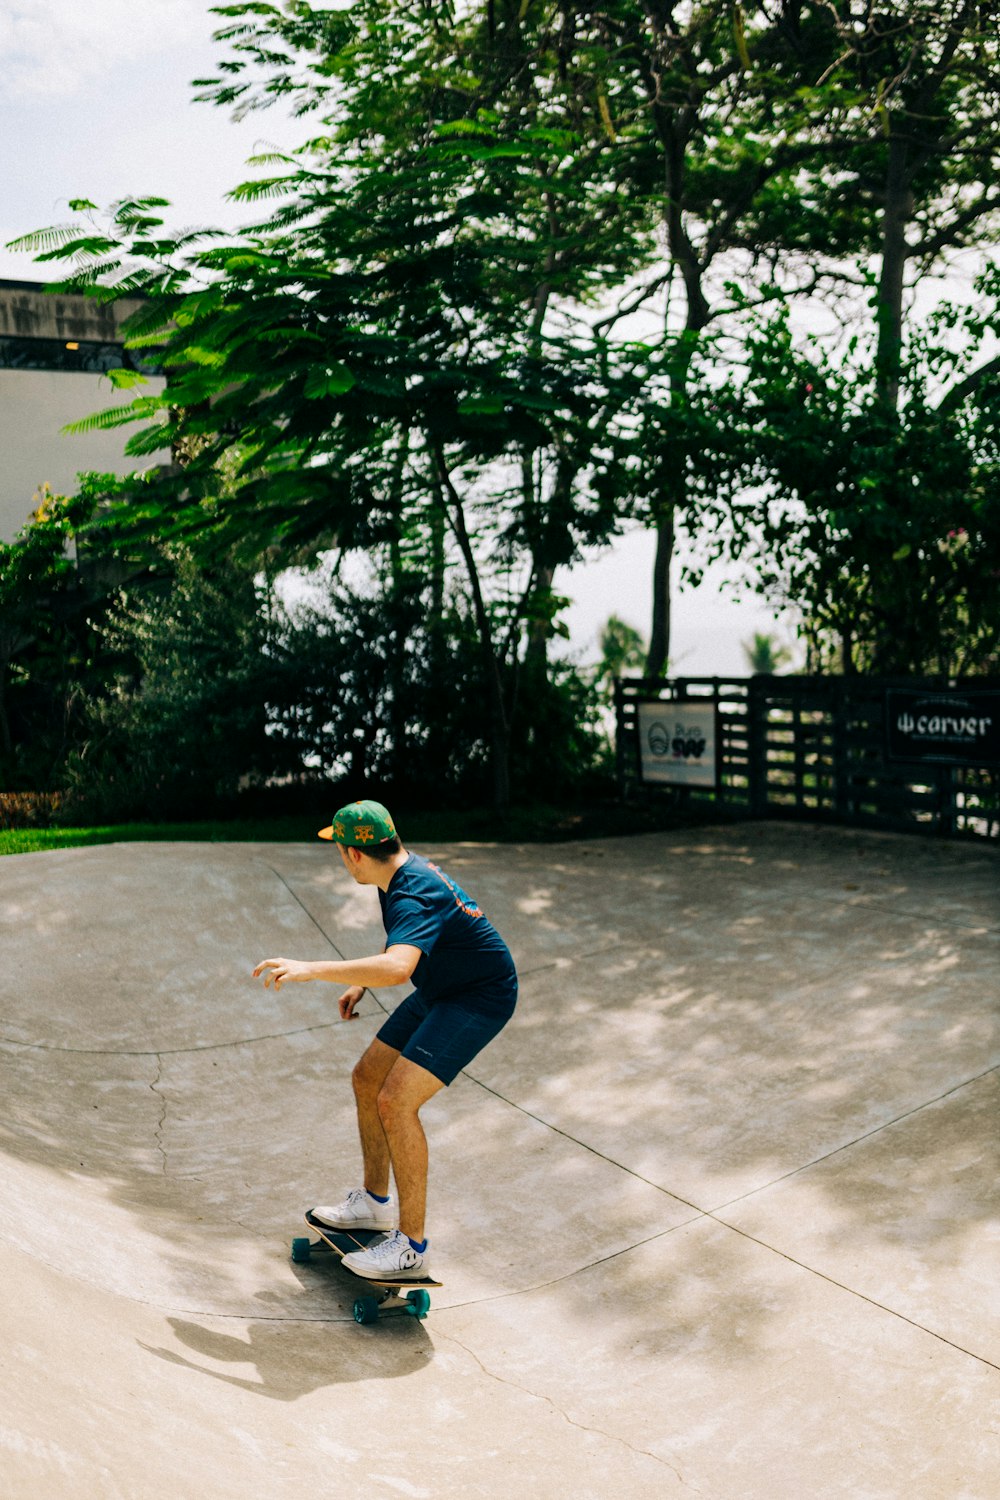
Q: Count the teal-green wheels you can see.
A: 3